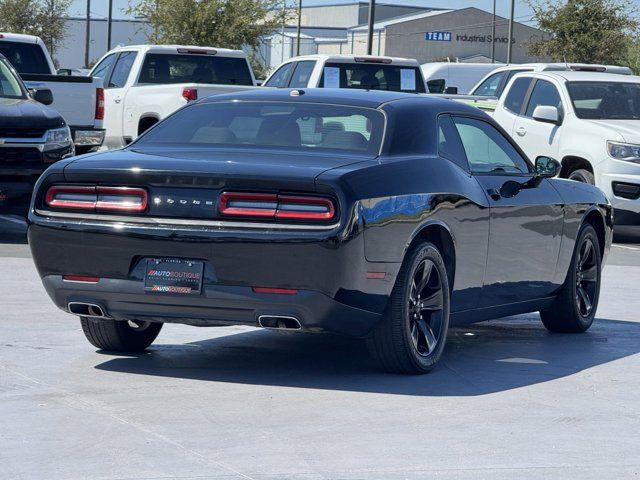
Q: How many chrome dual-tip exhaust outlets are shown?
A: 2